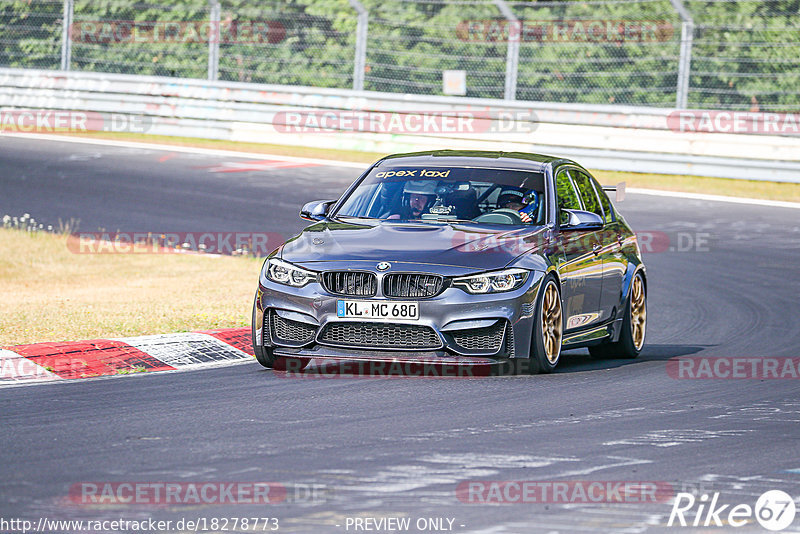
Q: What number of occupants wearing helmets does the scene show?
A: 2